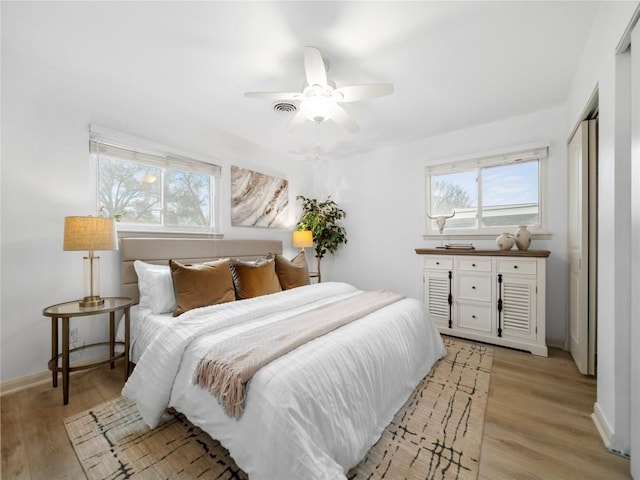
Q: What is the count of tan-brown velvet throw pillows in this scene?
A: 3